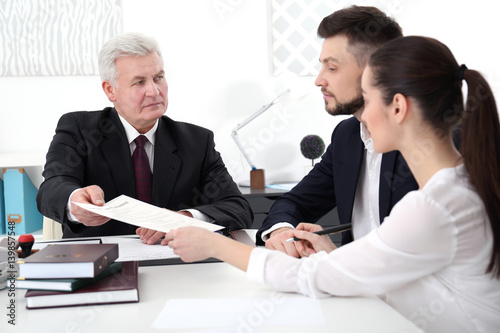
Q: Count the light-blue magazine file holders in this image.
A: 2